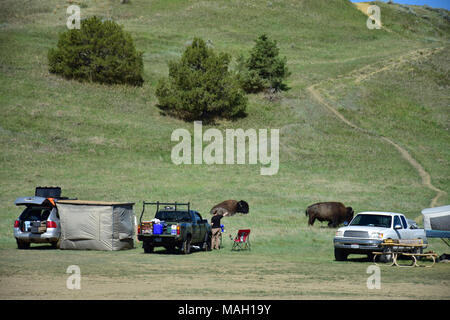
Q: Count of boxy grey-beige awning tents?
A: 1